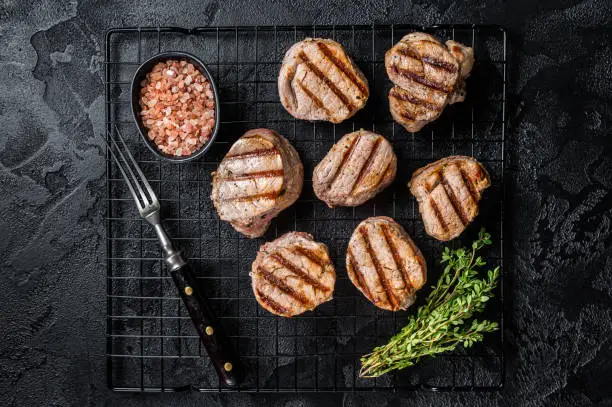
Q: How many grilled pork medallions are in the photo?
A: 7